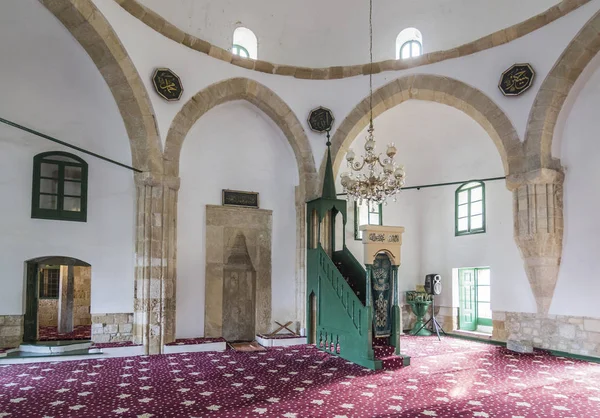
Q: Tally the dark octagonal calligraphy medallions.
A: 3